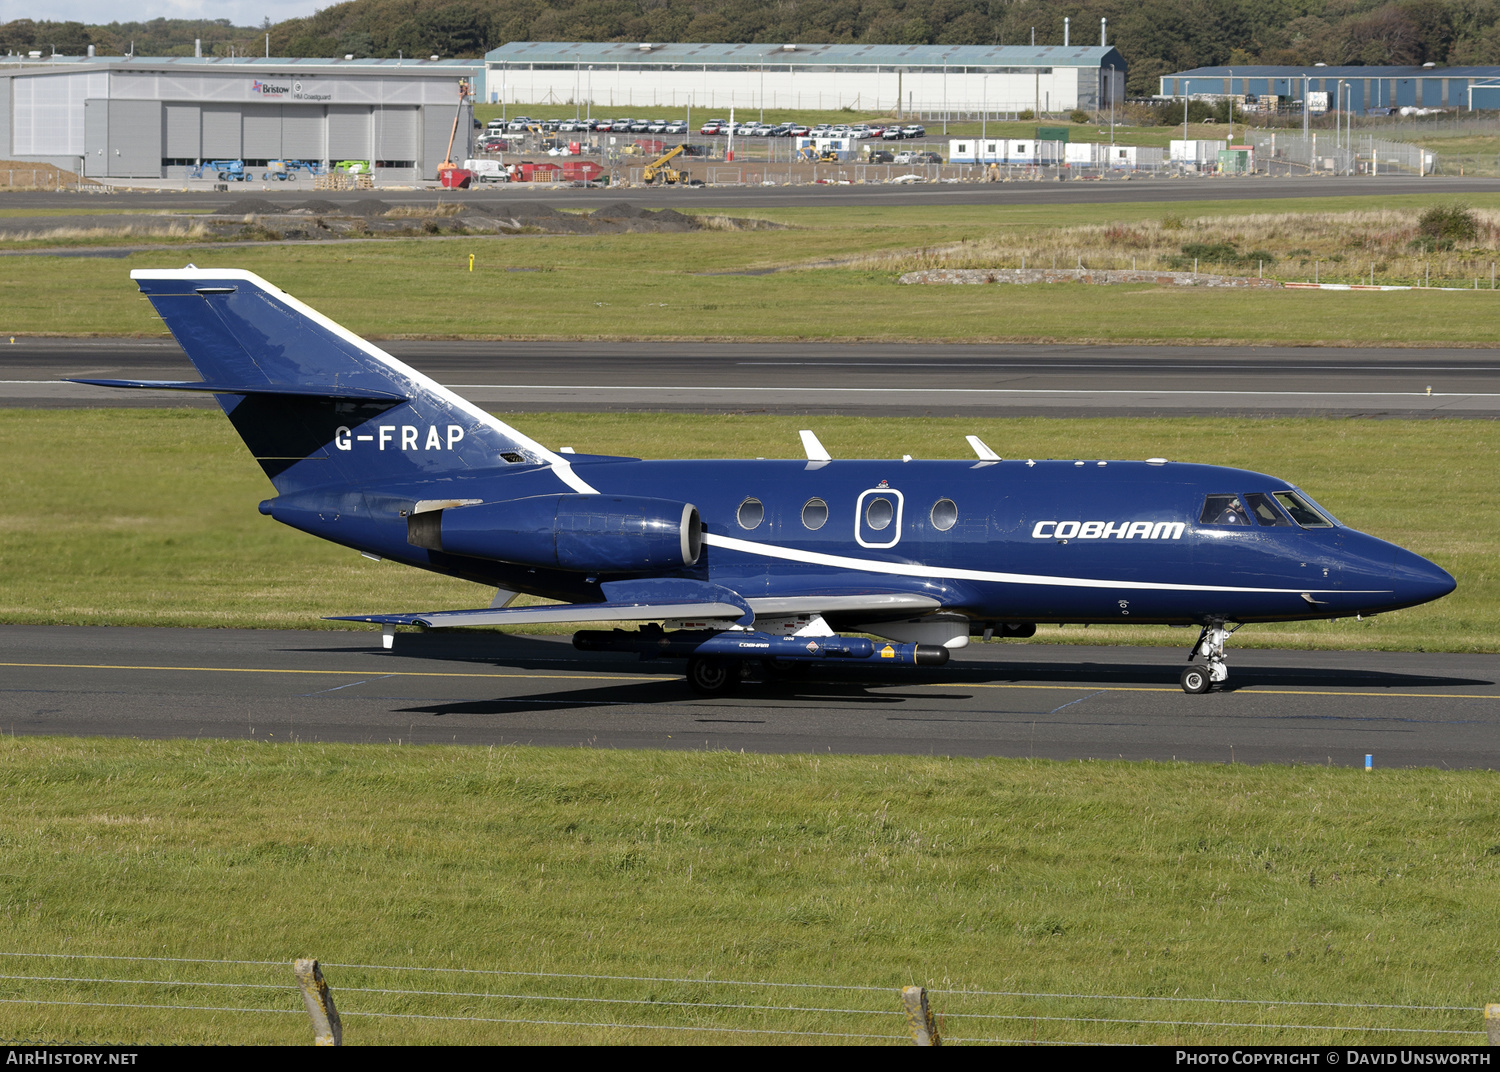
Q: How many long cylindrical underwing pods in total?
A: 2